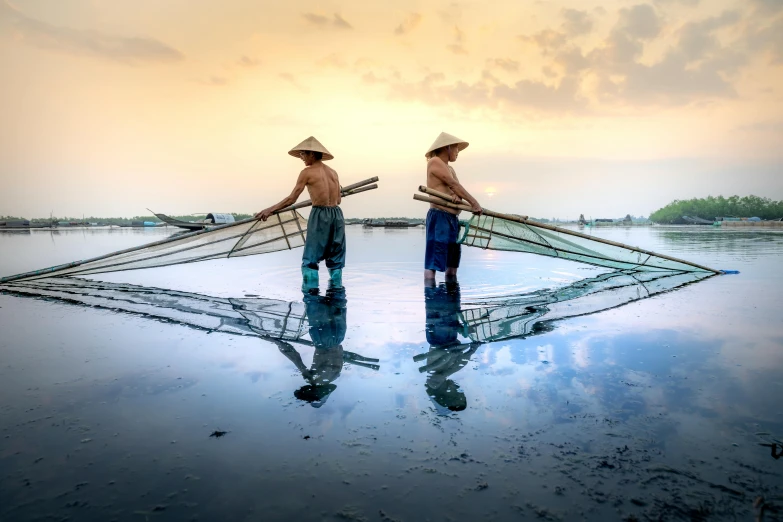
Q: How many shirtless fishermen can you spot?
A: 2